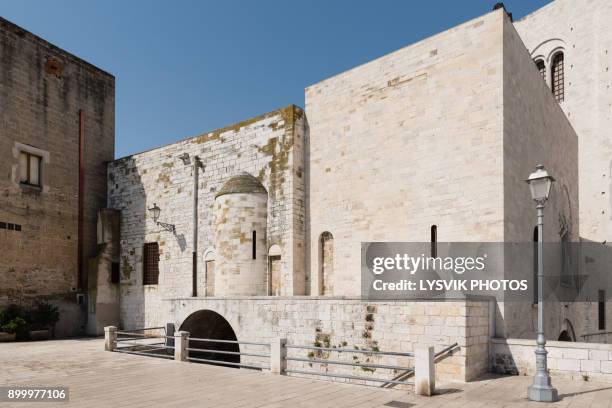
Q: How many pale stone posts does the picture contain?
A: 4